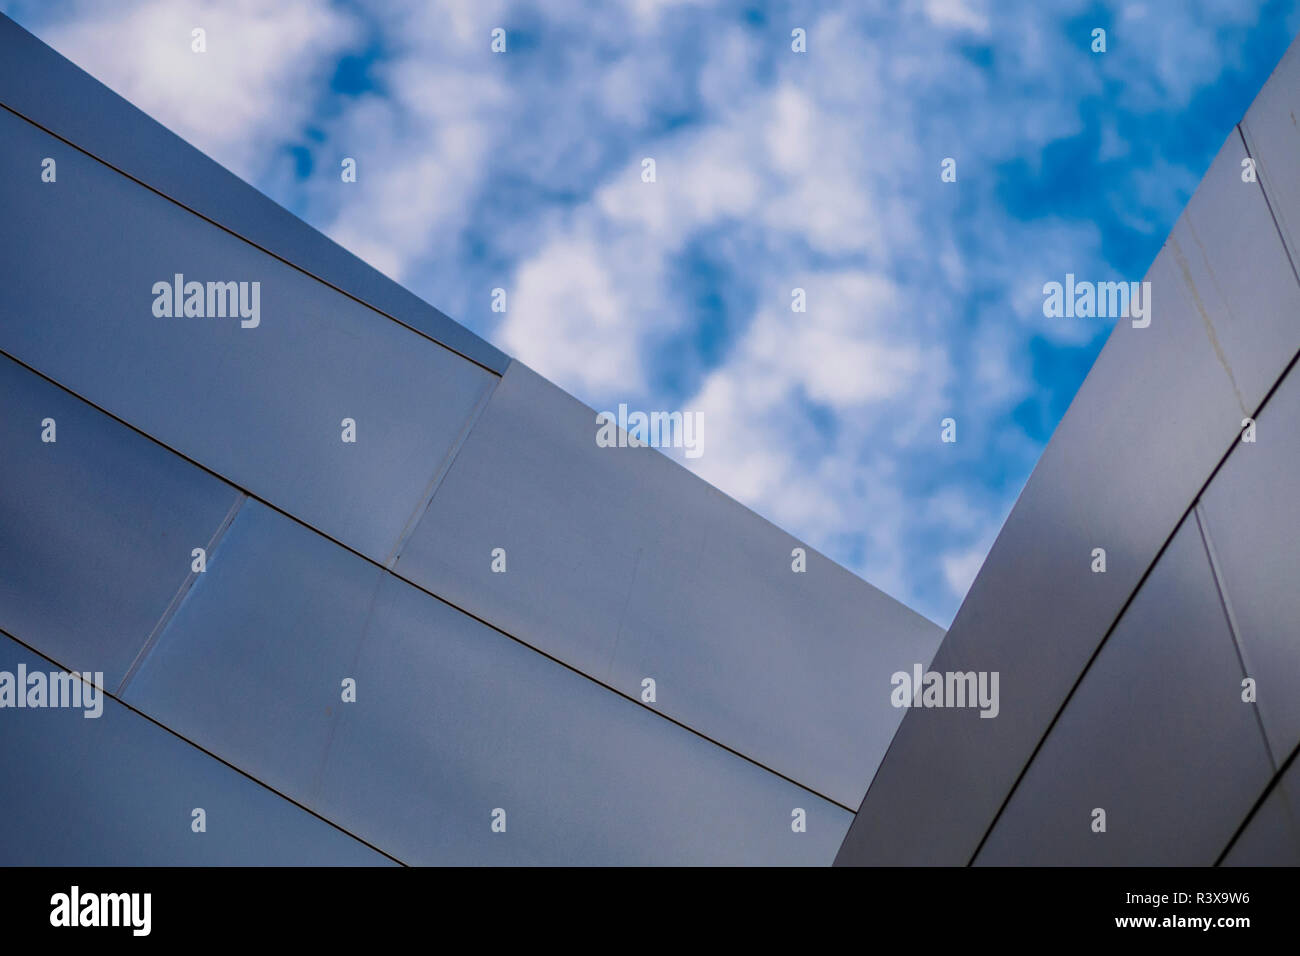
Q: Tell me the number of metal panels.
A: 11